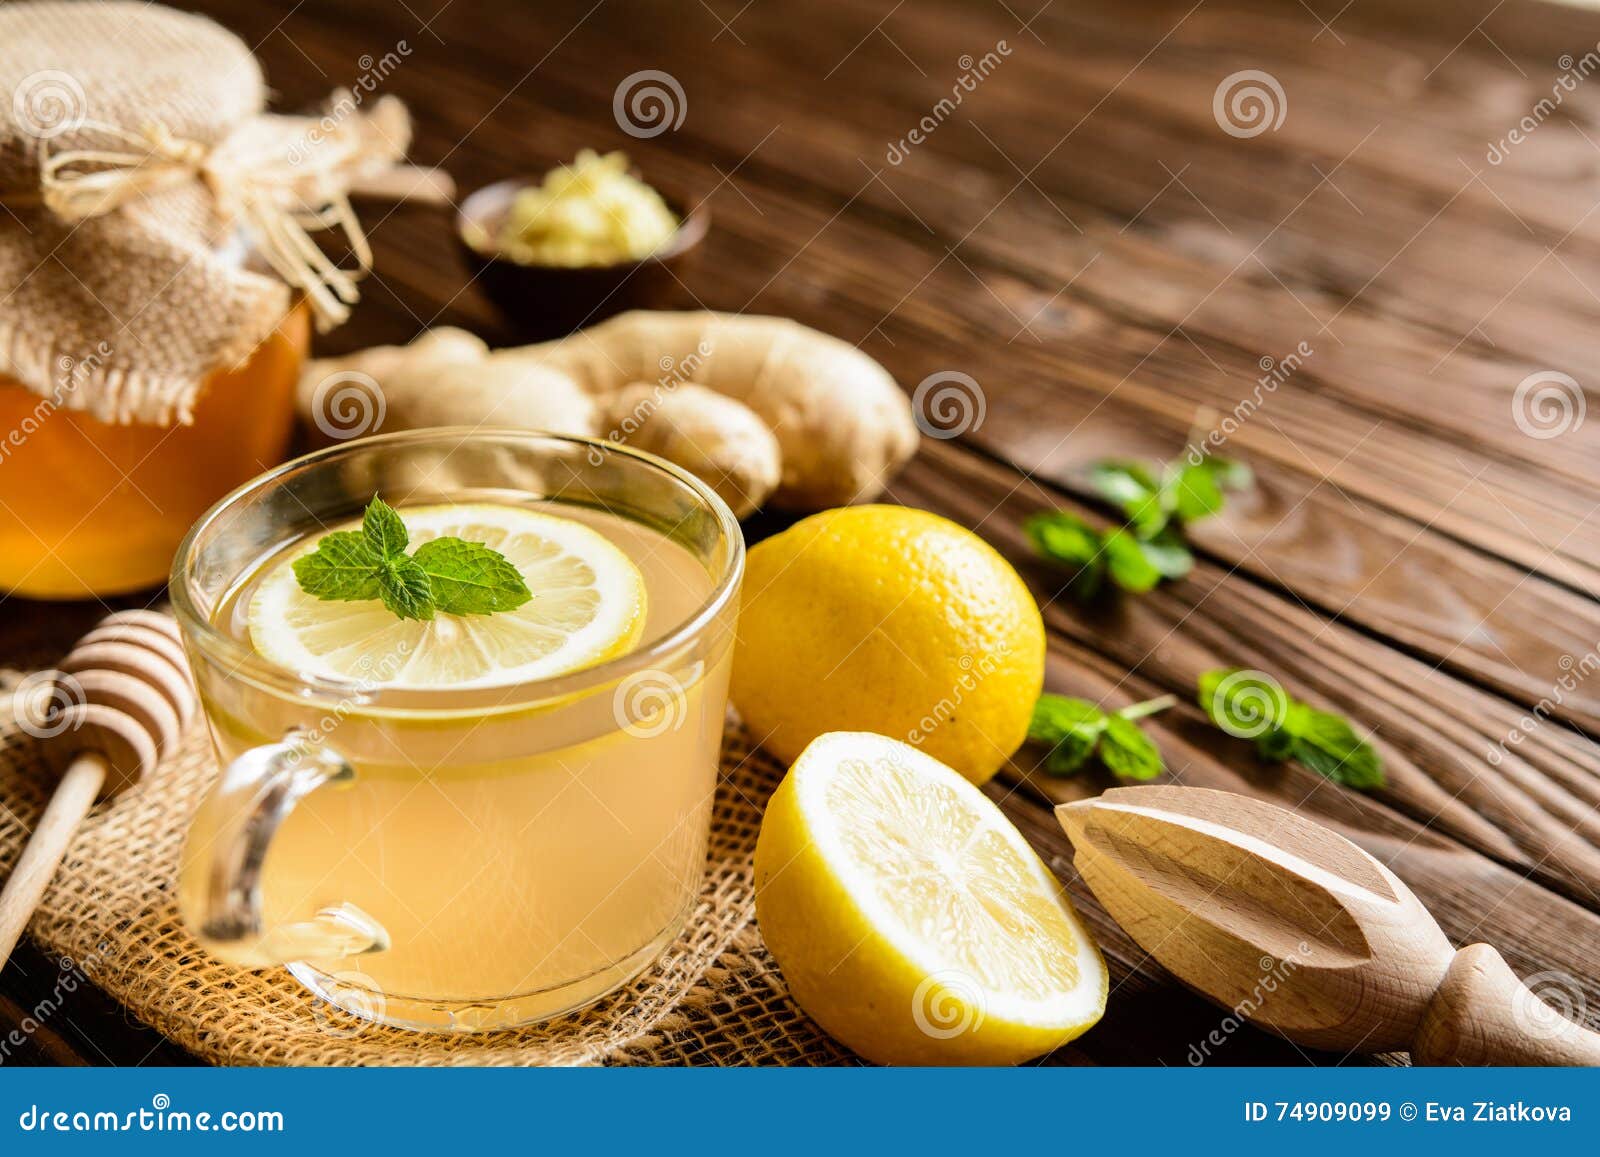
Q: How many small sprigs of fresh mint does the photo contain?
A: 4